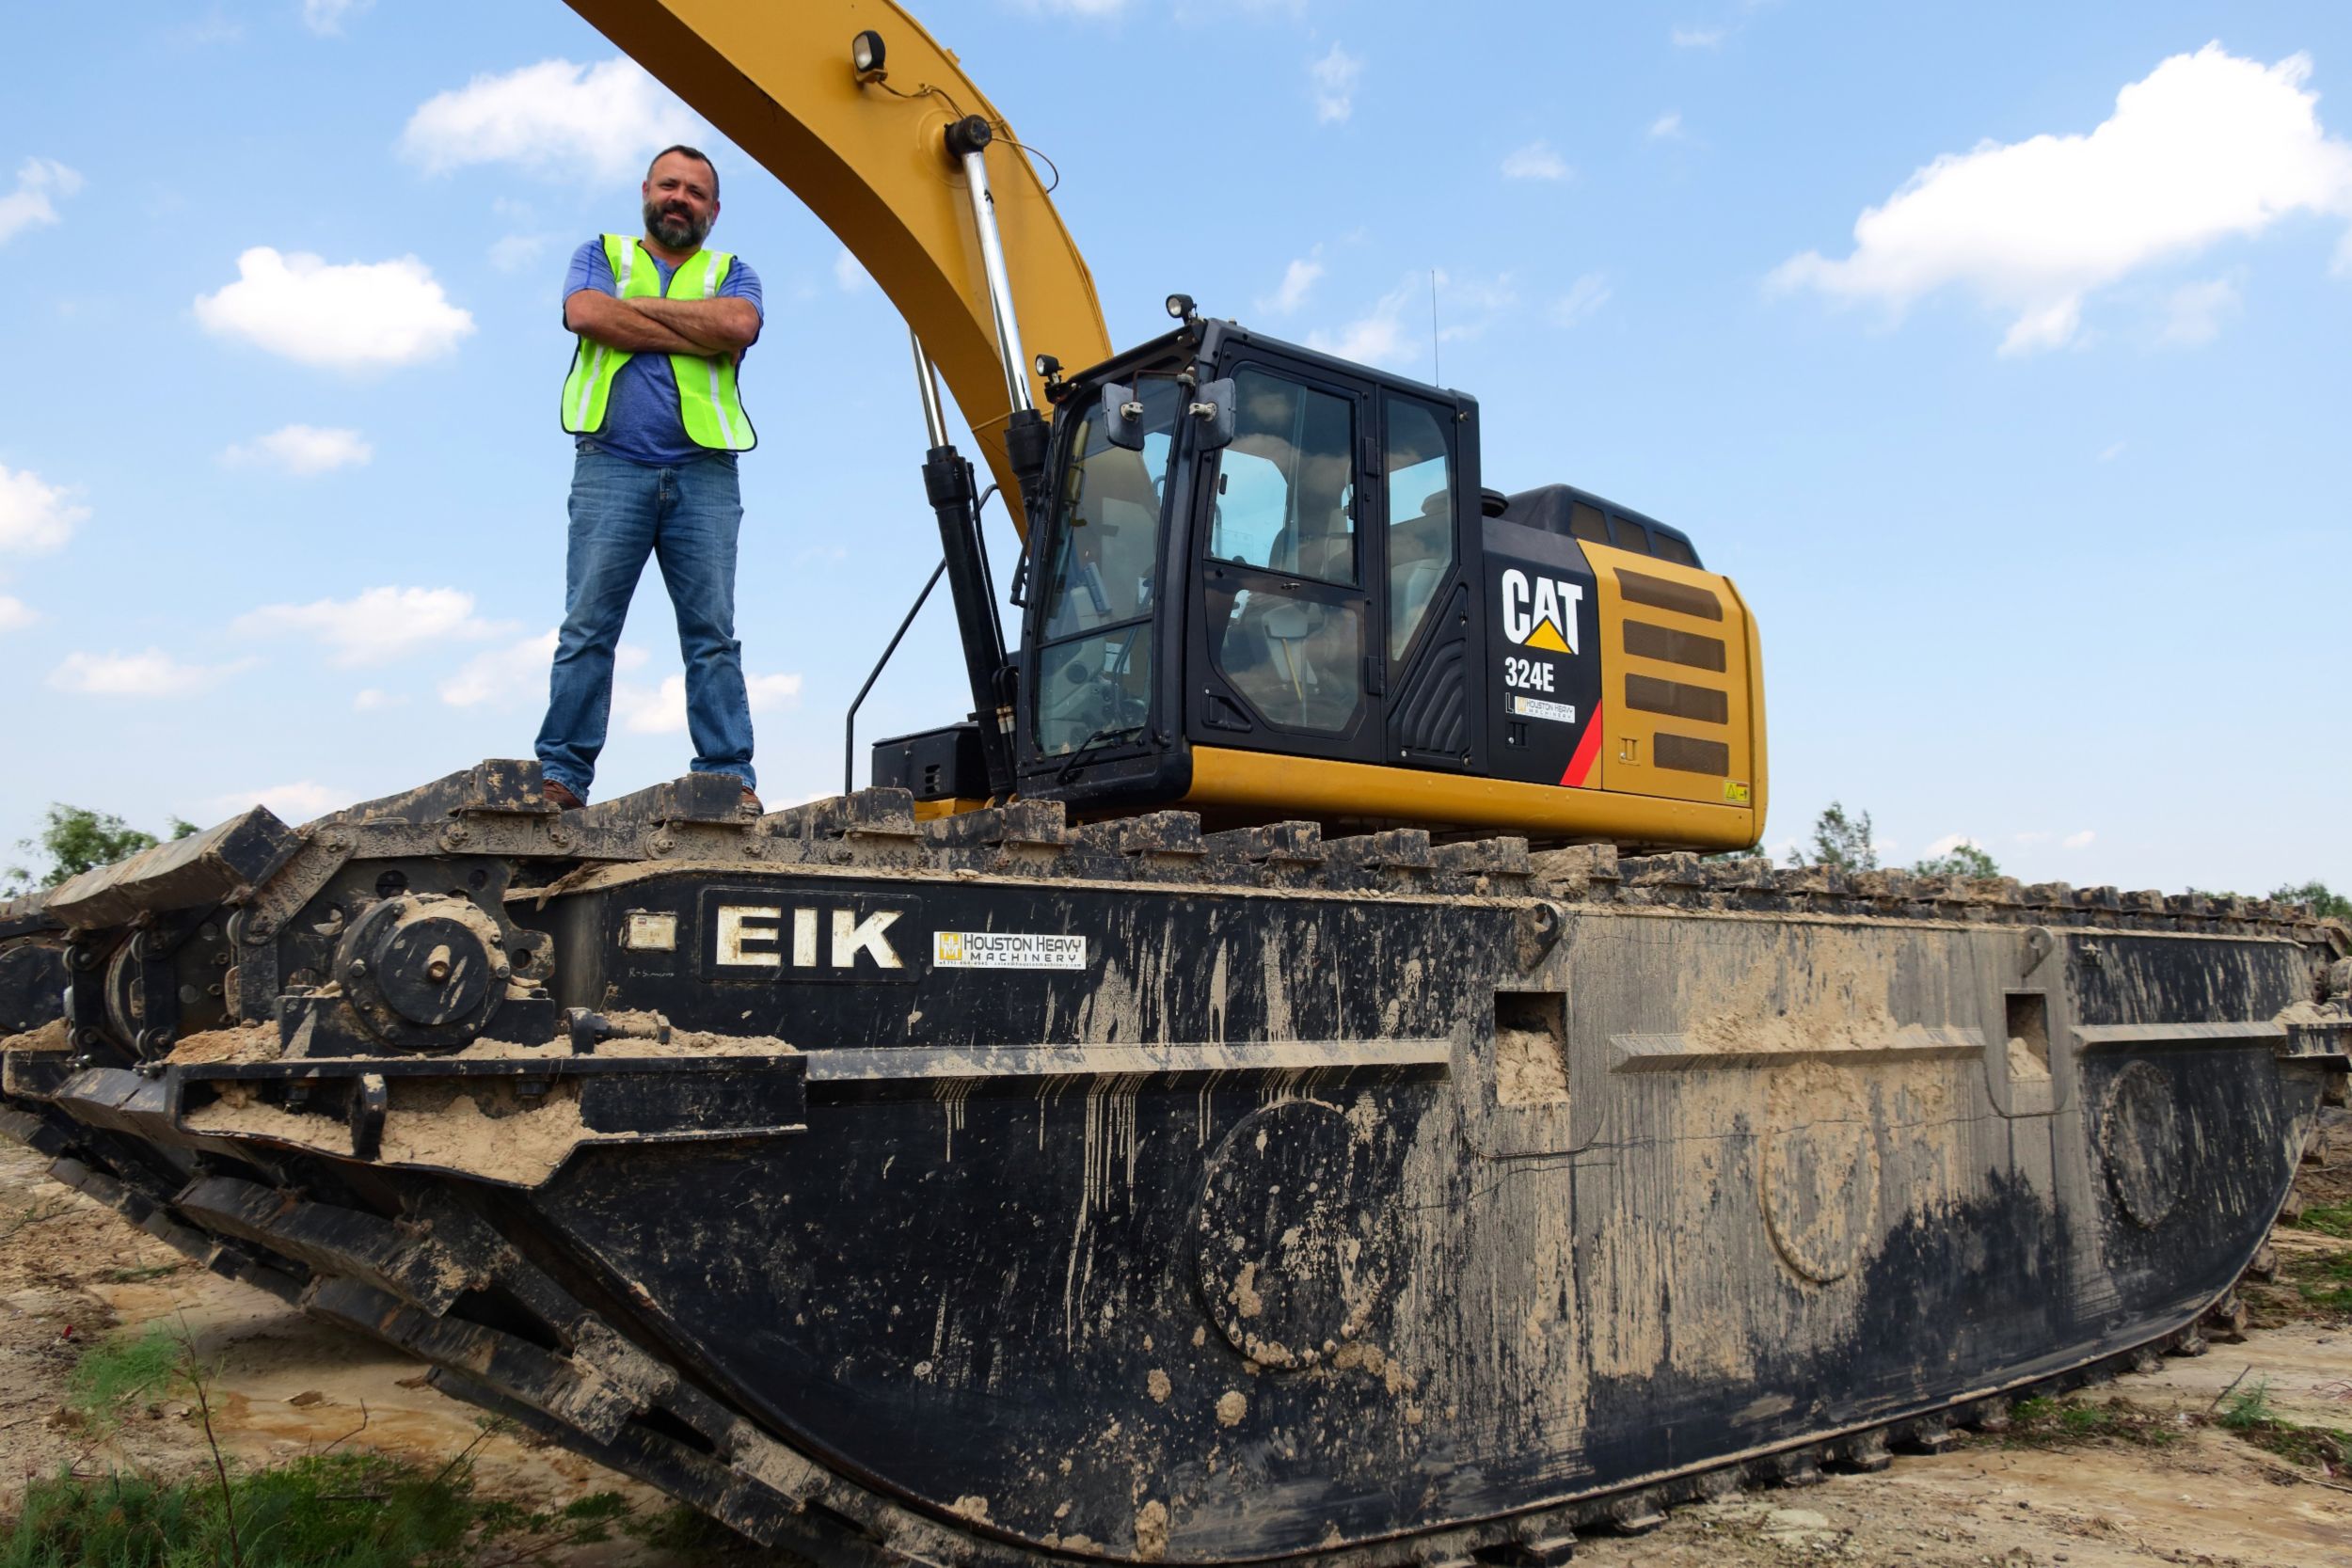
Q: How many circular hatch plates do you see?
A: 3